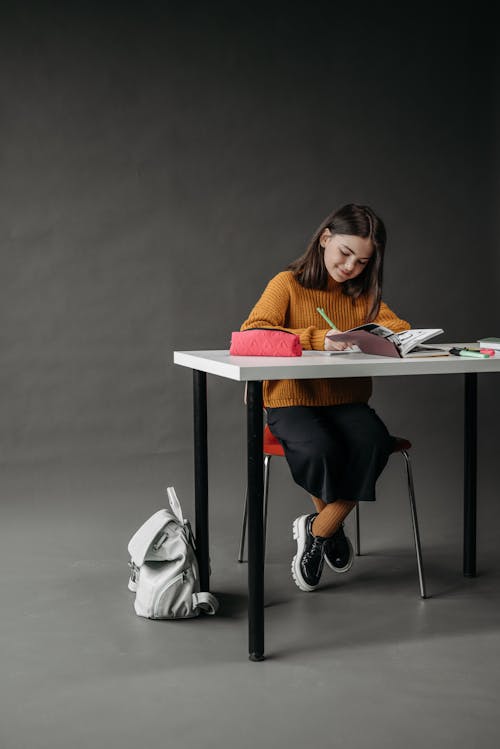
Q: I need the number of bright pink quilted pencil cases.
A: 1